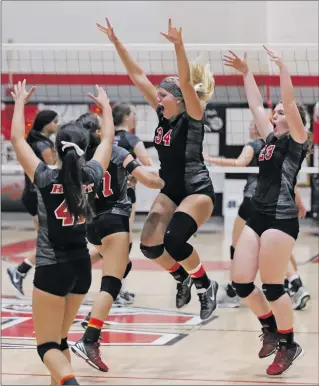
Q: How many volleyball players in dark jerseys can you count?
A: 7